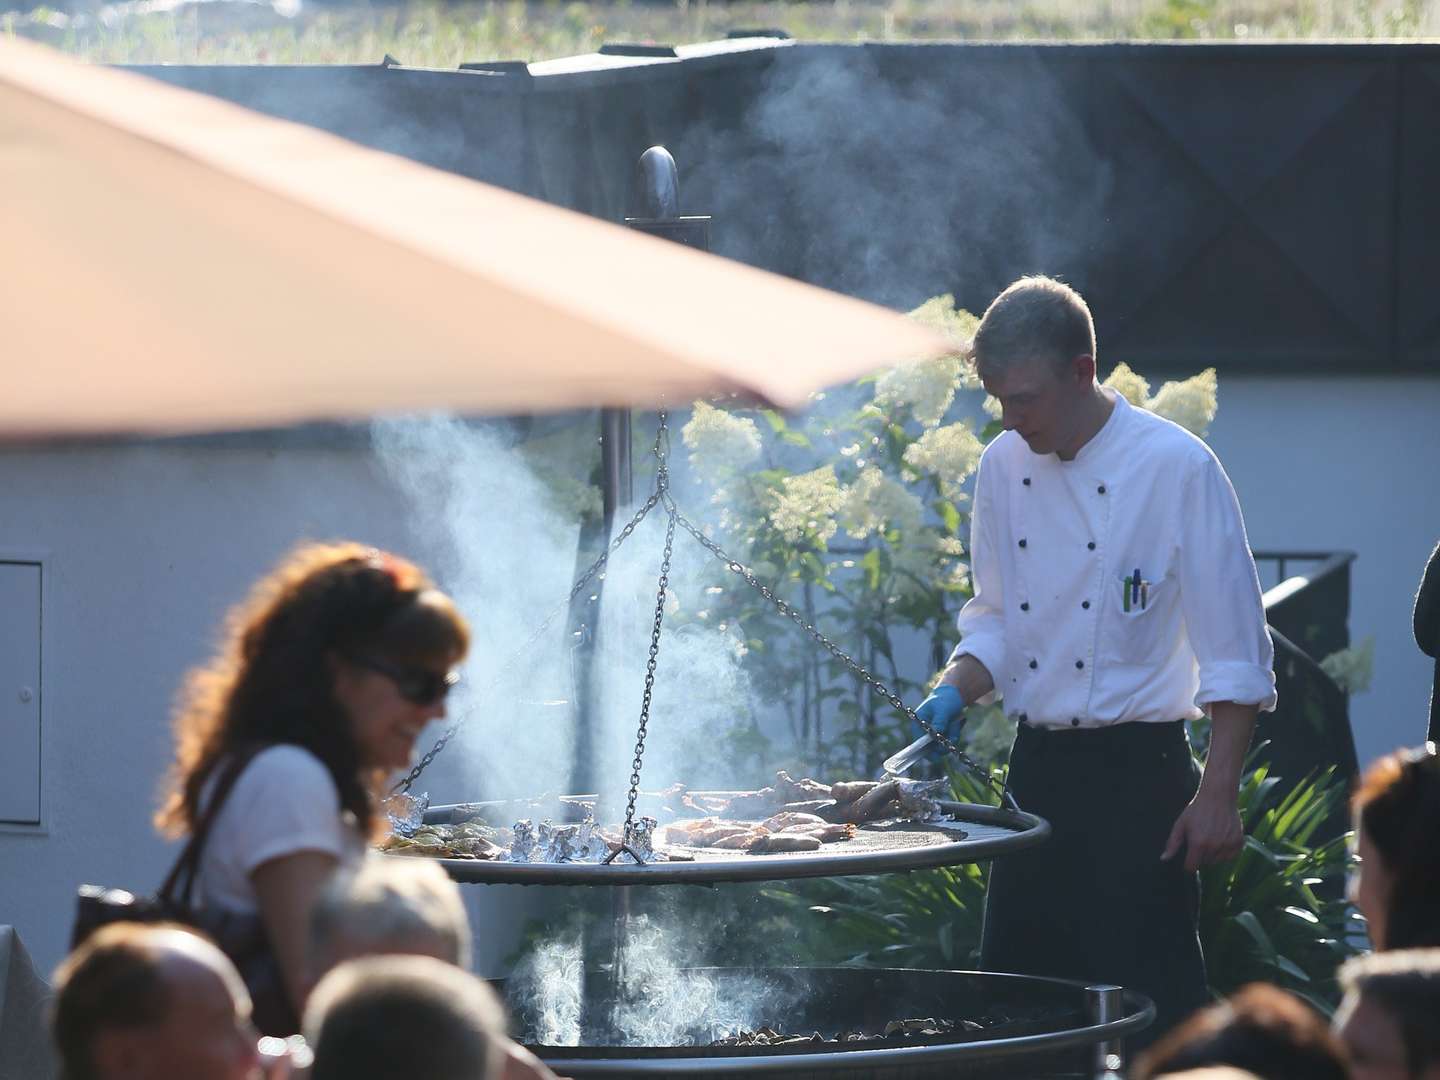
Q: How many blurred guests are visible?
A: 7